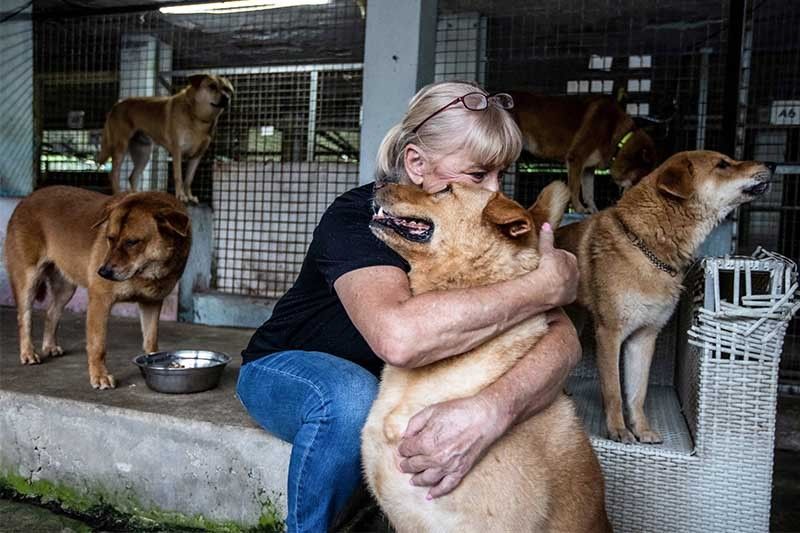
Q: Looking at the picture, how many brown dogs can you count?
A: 5